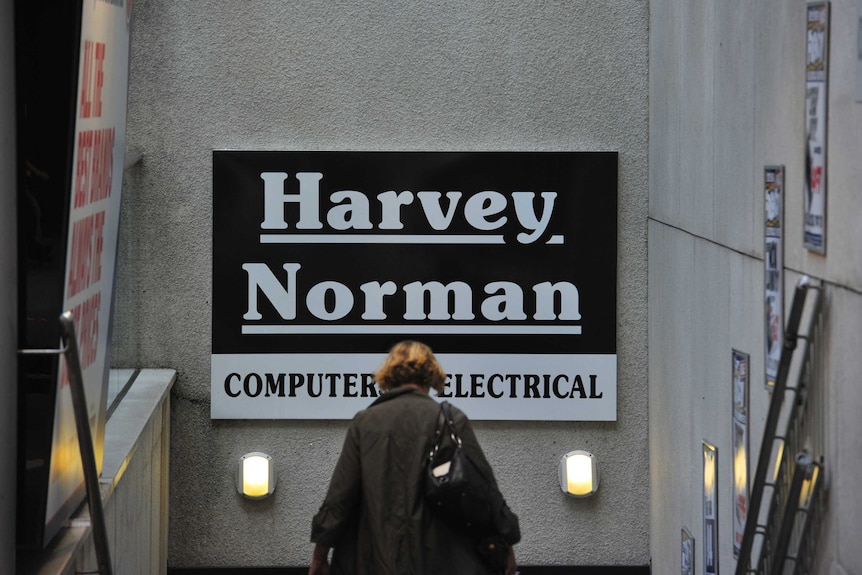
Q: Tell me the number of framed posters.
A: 5